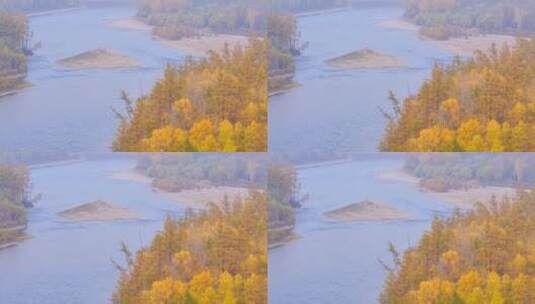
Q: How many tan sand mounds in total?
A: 4